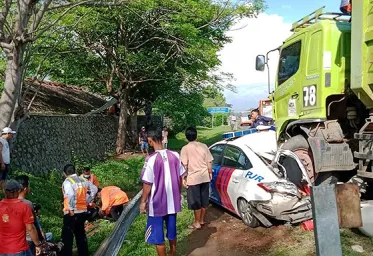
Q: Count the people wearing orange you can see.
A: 3